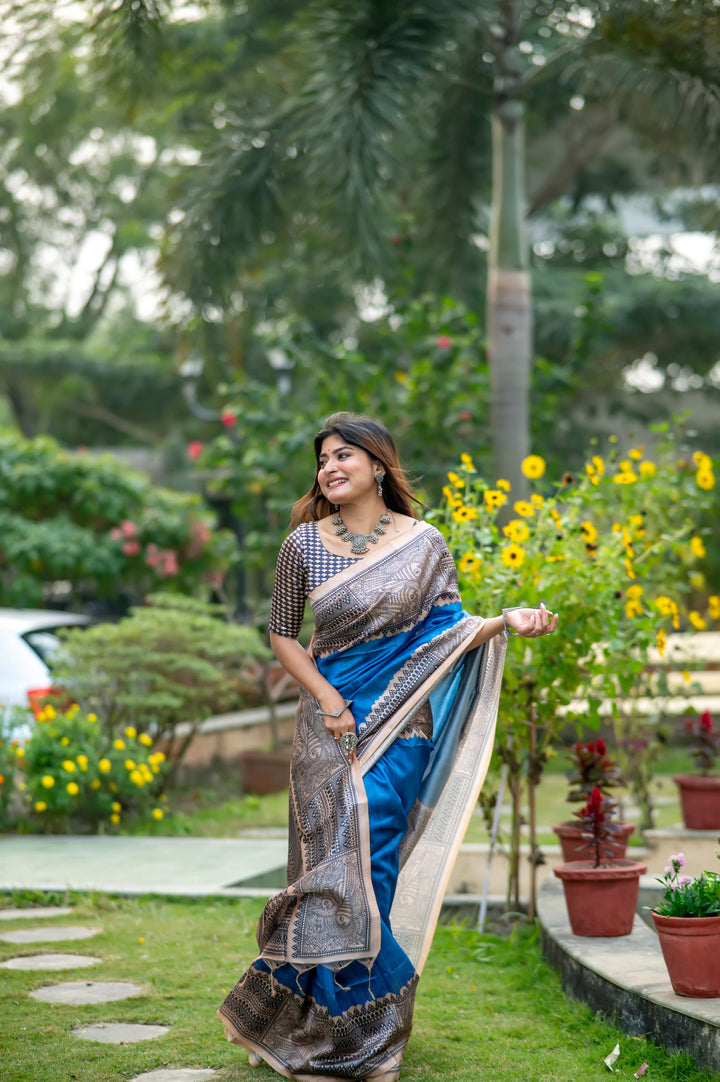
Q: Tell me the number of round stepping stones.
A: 6